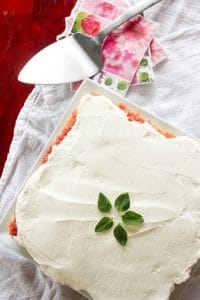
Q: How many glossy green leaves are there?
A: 5